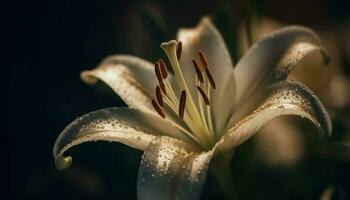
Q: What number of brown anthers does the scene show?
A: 11